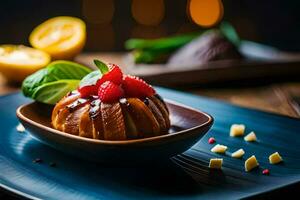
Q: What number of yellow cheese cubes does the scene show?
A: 7